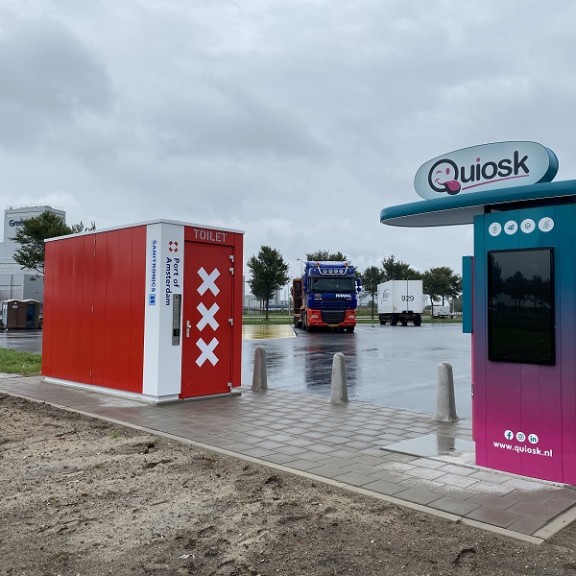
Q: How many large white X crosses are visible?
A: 3